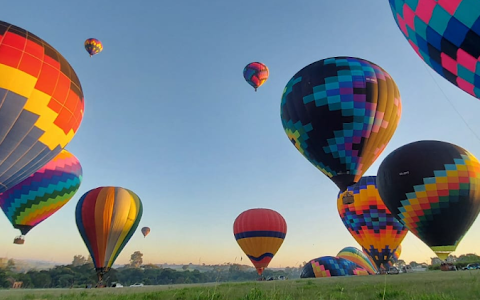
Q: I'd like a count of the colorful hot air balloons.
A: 14